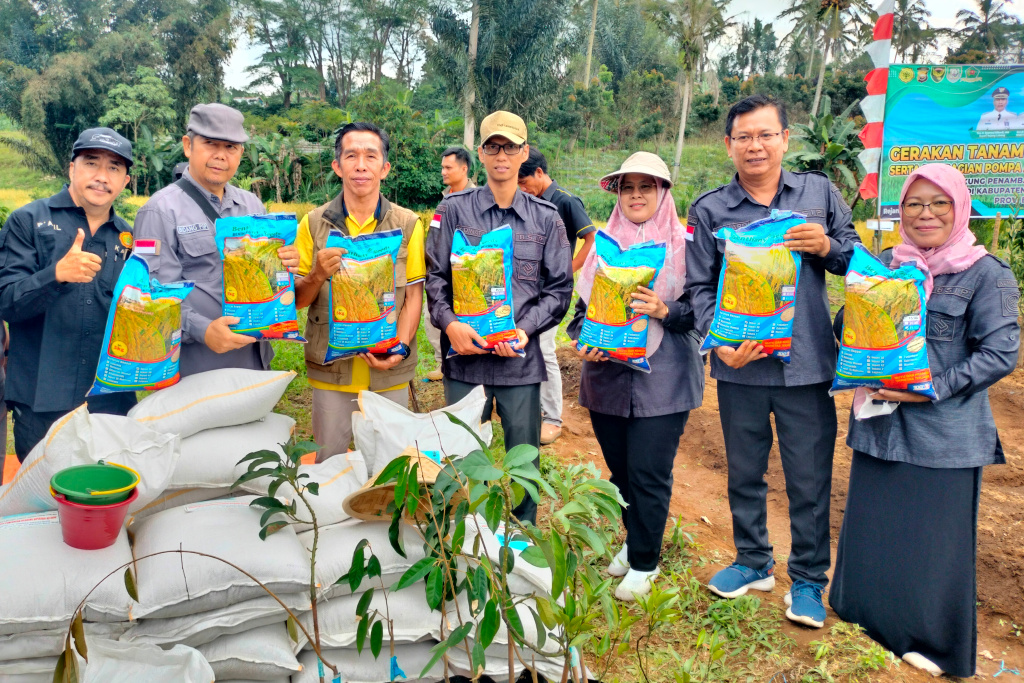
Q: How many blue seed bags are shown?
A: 7